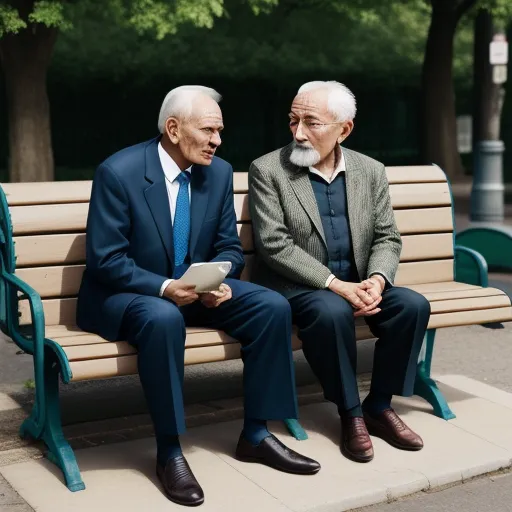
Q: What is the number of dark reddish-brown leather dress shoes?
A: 2